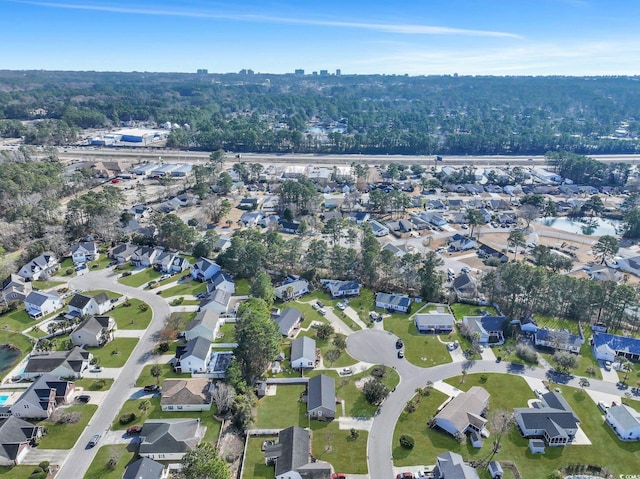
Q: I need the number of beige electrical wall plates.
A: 0